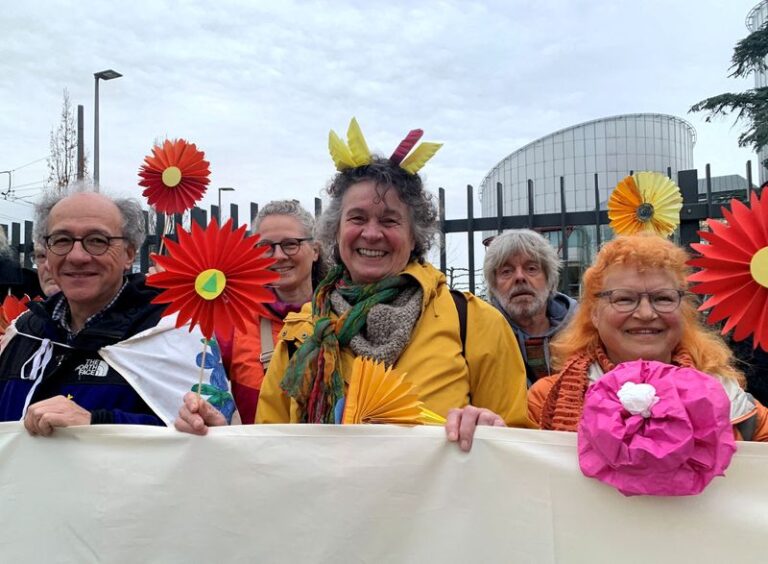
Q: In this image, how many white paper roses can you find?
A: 1